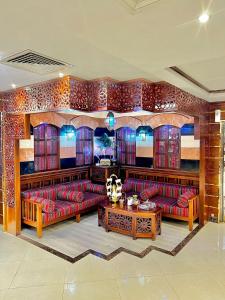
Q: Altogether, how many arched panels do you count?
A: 4